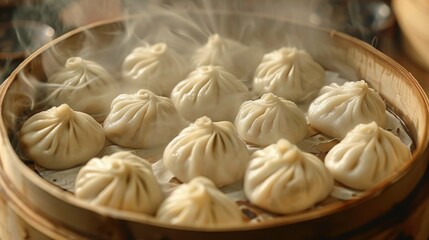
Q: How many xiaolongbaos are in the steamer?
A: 14